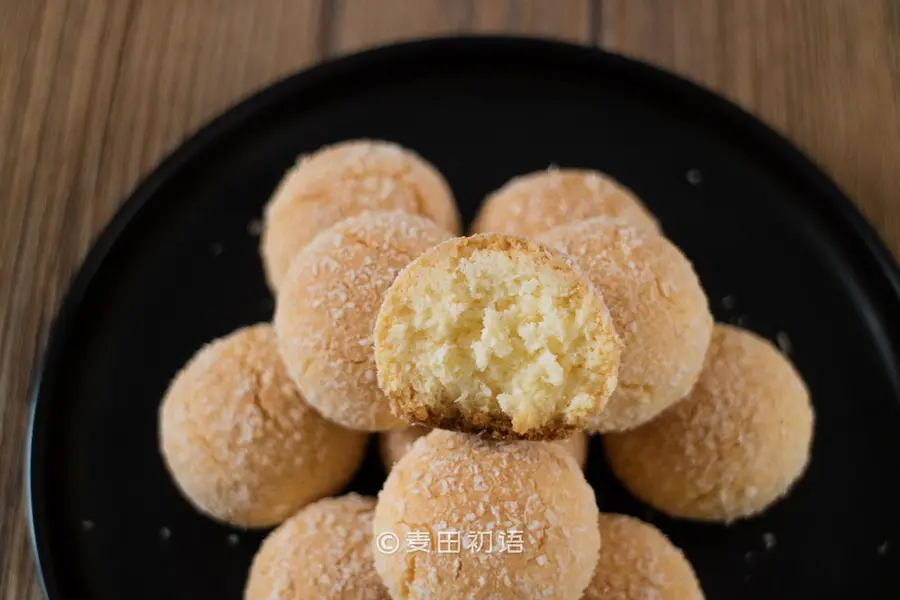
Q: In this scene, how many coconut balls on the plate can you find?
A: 11